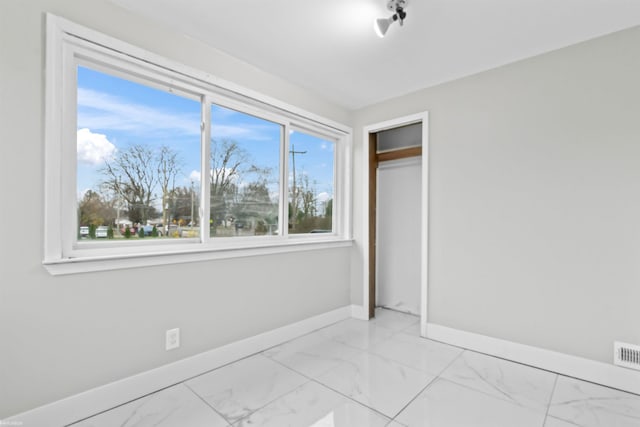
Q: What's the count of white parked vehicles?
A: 2